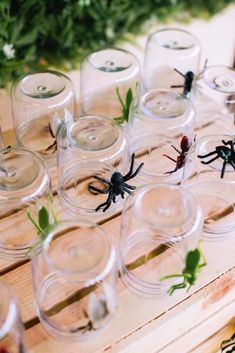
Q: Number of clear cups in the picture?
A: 11